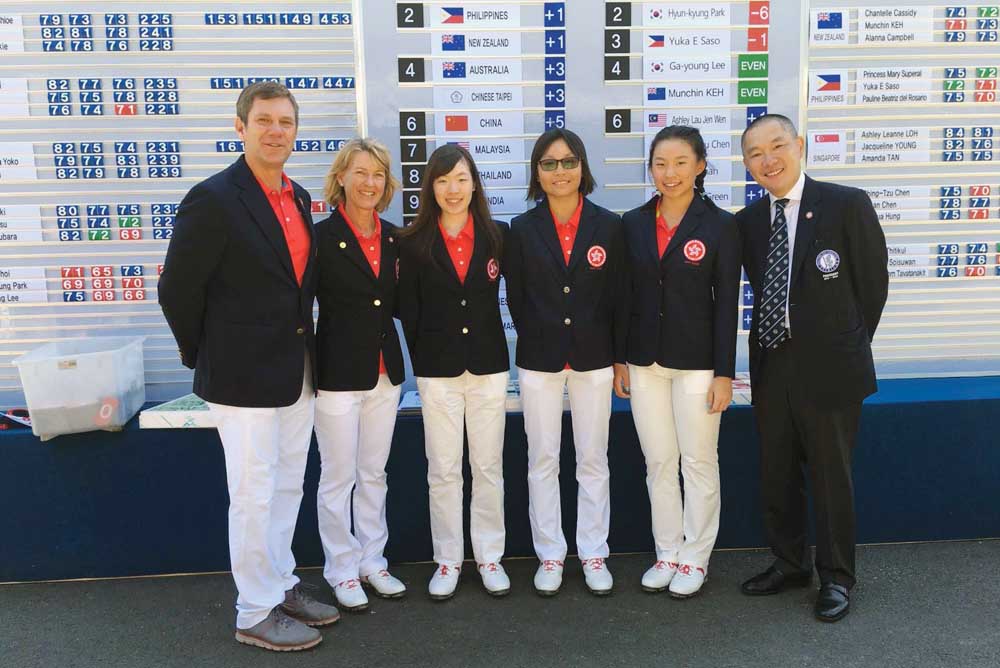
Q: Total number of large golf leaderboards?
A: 3